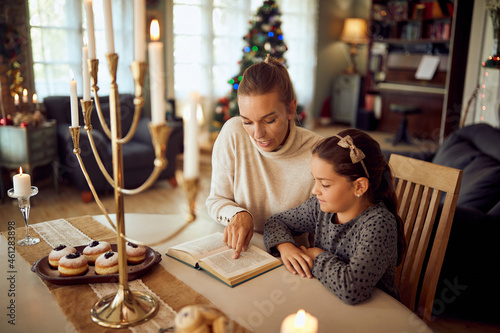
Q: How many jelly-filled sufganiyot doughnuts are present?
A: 5